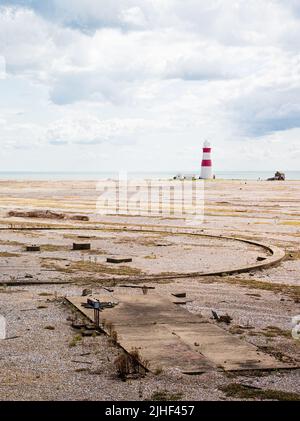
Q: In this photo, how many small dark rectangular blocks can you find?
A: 3